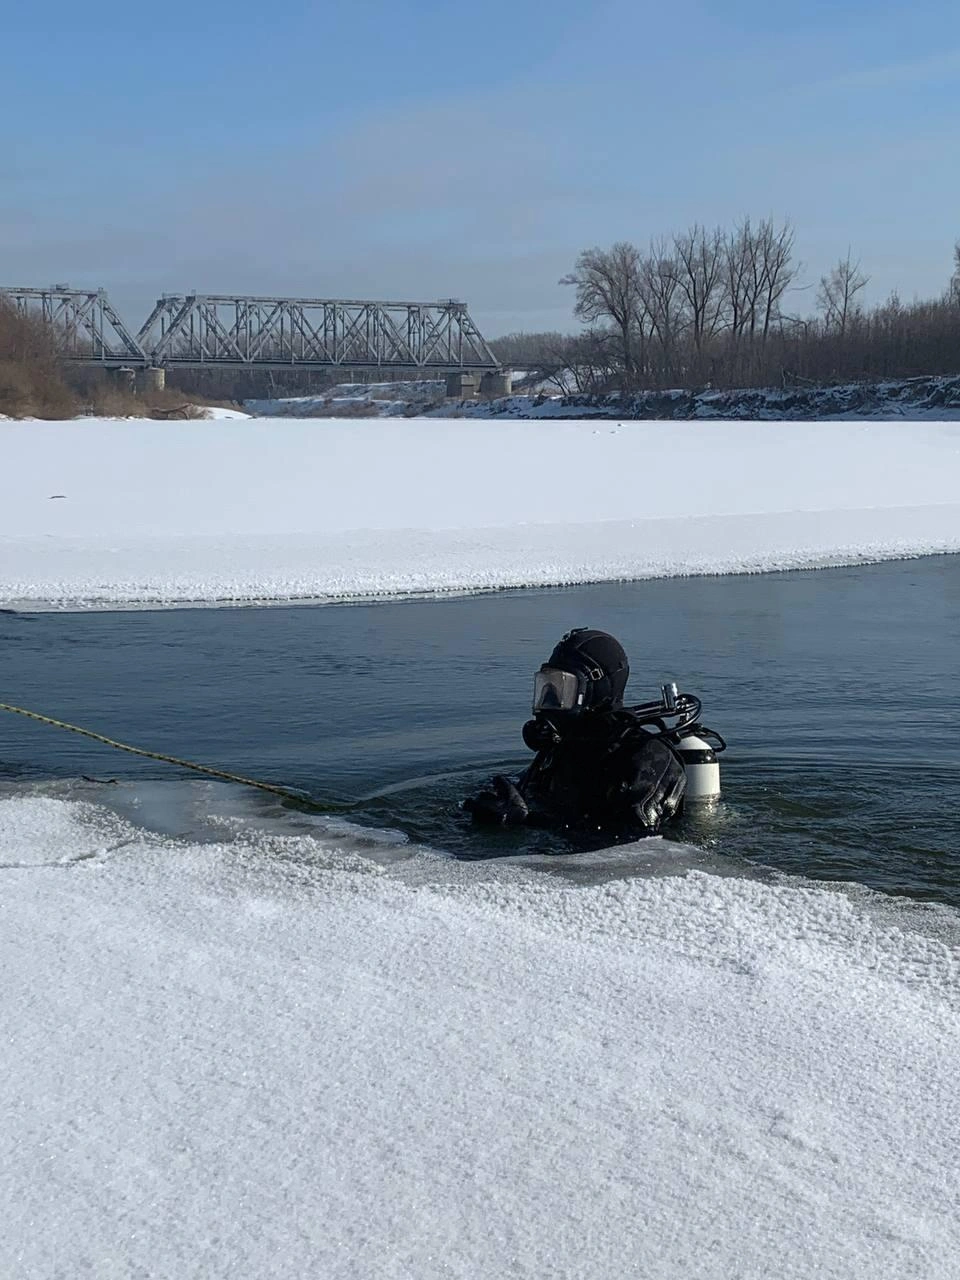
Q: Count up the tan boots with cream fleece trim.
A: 0